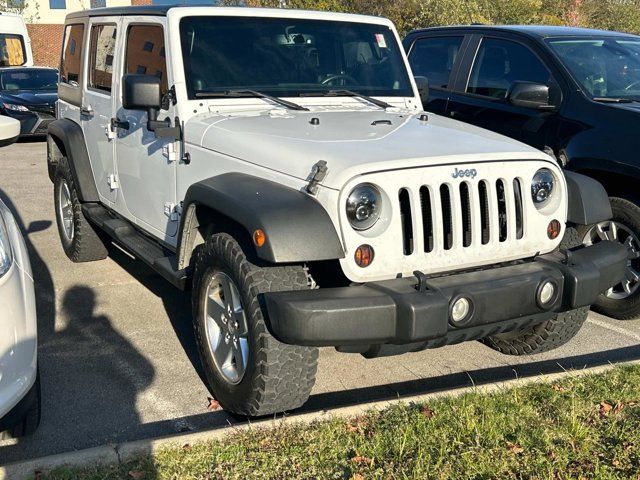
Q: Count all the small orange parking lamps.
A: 3